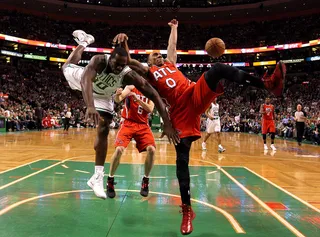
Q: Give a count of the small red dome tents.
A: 0